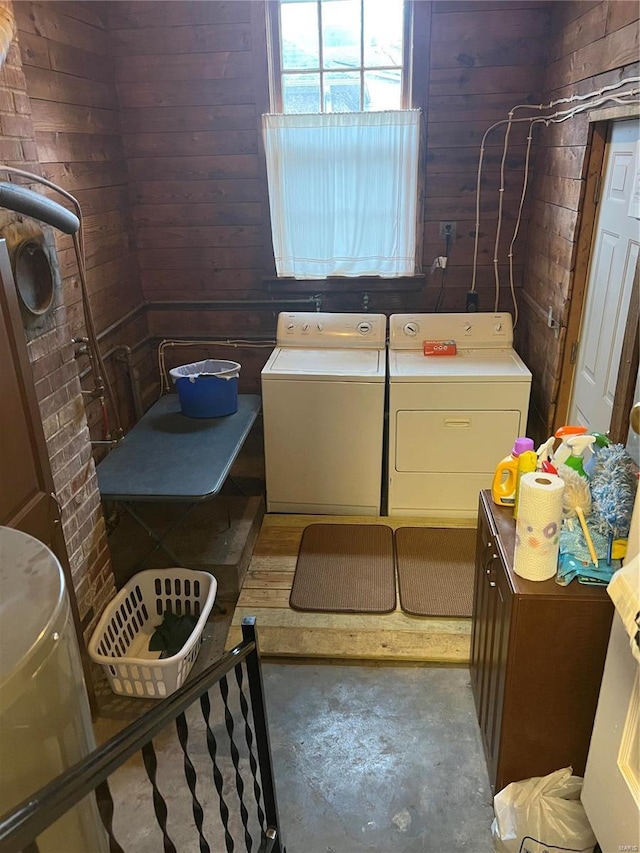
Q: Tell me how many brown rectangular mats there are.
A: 2